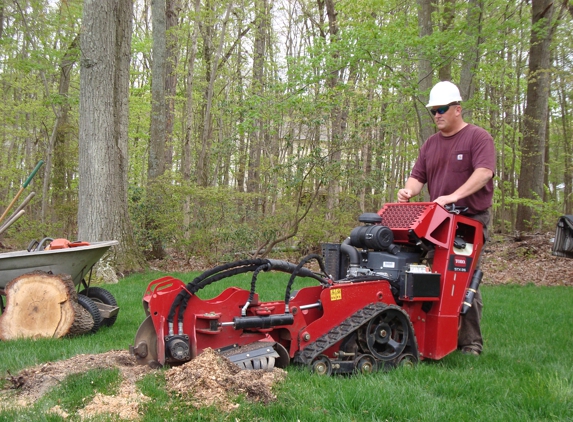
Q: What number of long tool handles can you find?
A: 3